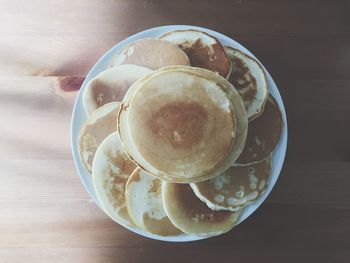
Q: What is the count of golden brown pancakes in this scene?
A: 12